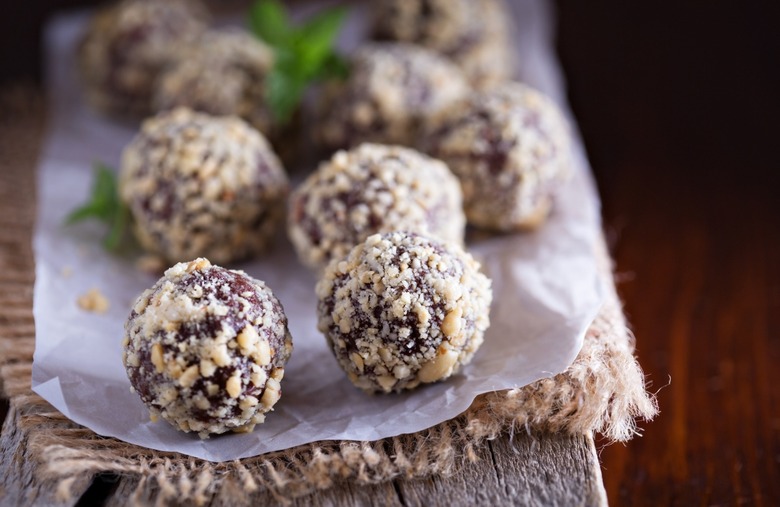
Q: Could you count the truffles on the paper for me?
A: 9